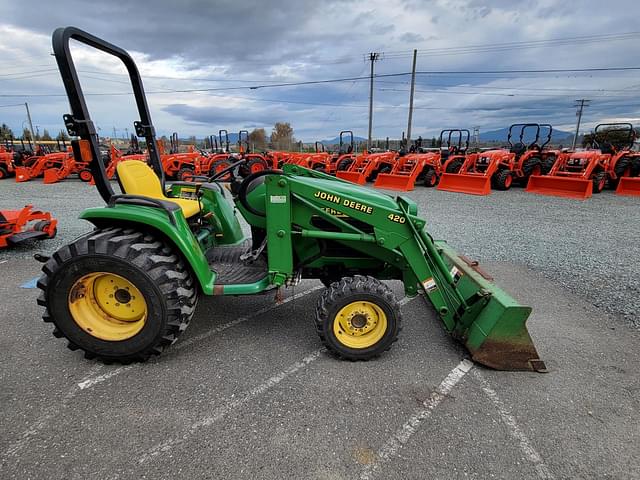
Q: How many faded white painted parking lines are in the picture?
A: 5